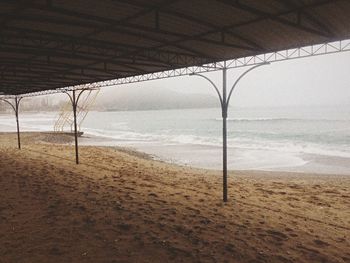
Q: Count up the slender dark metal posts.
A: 3